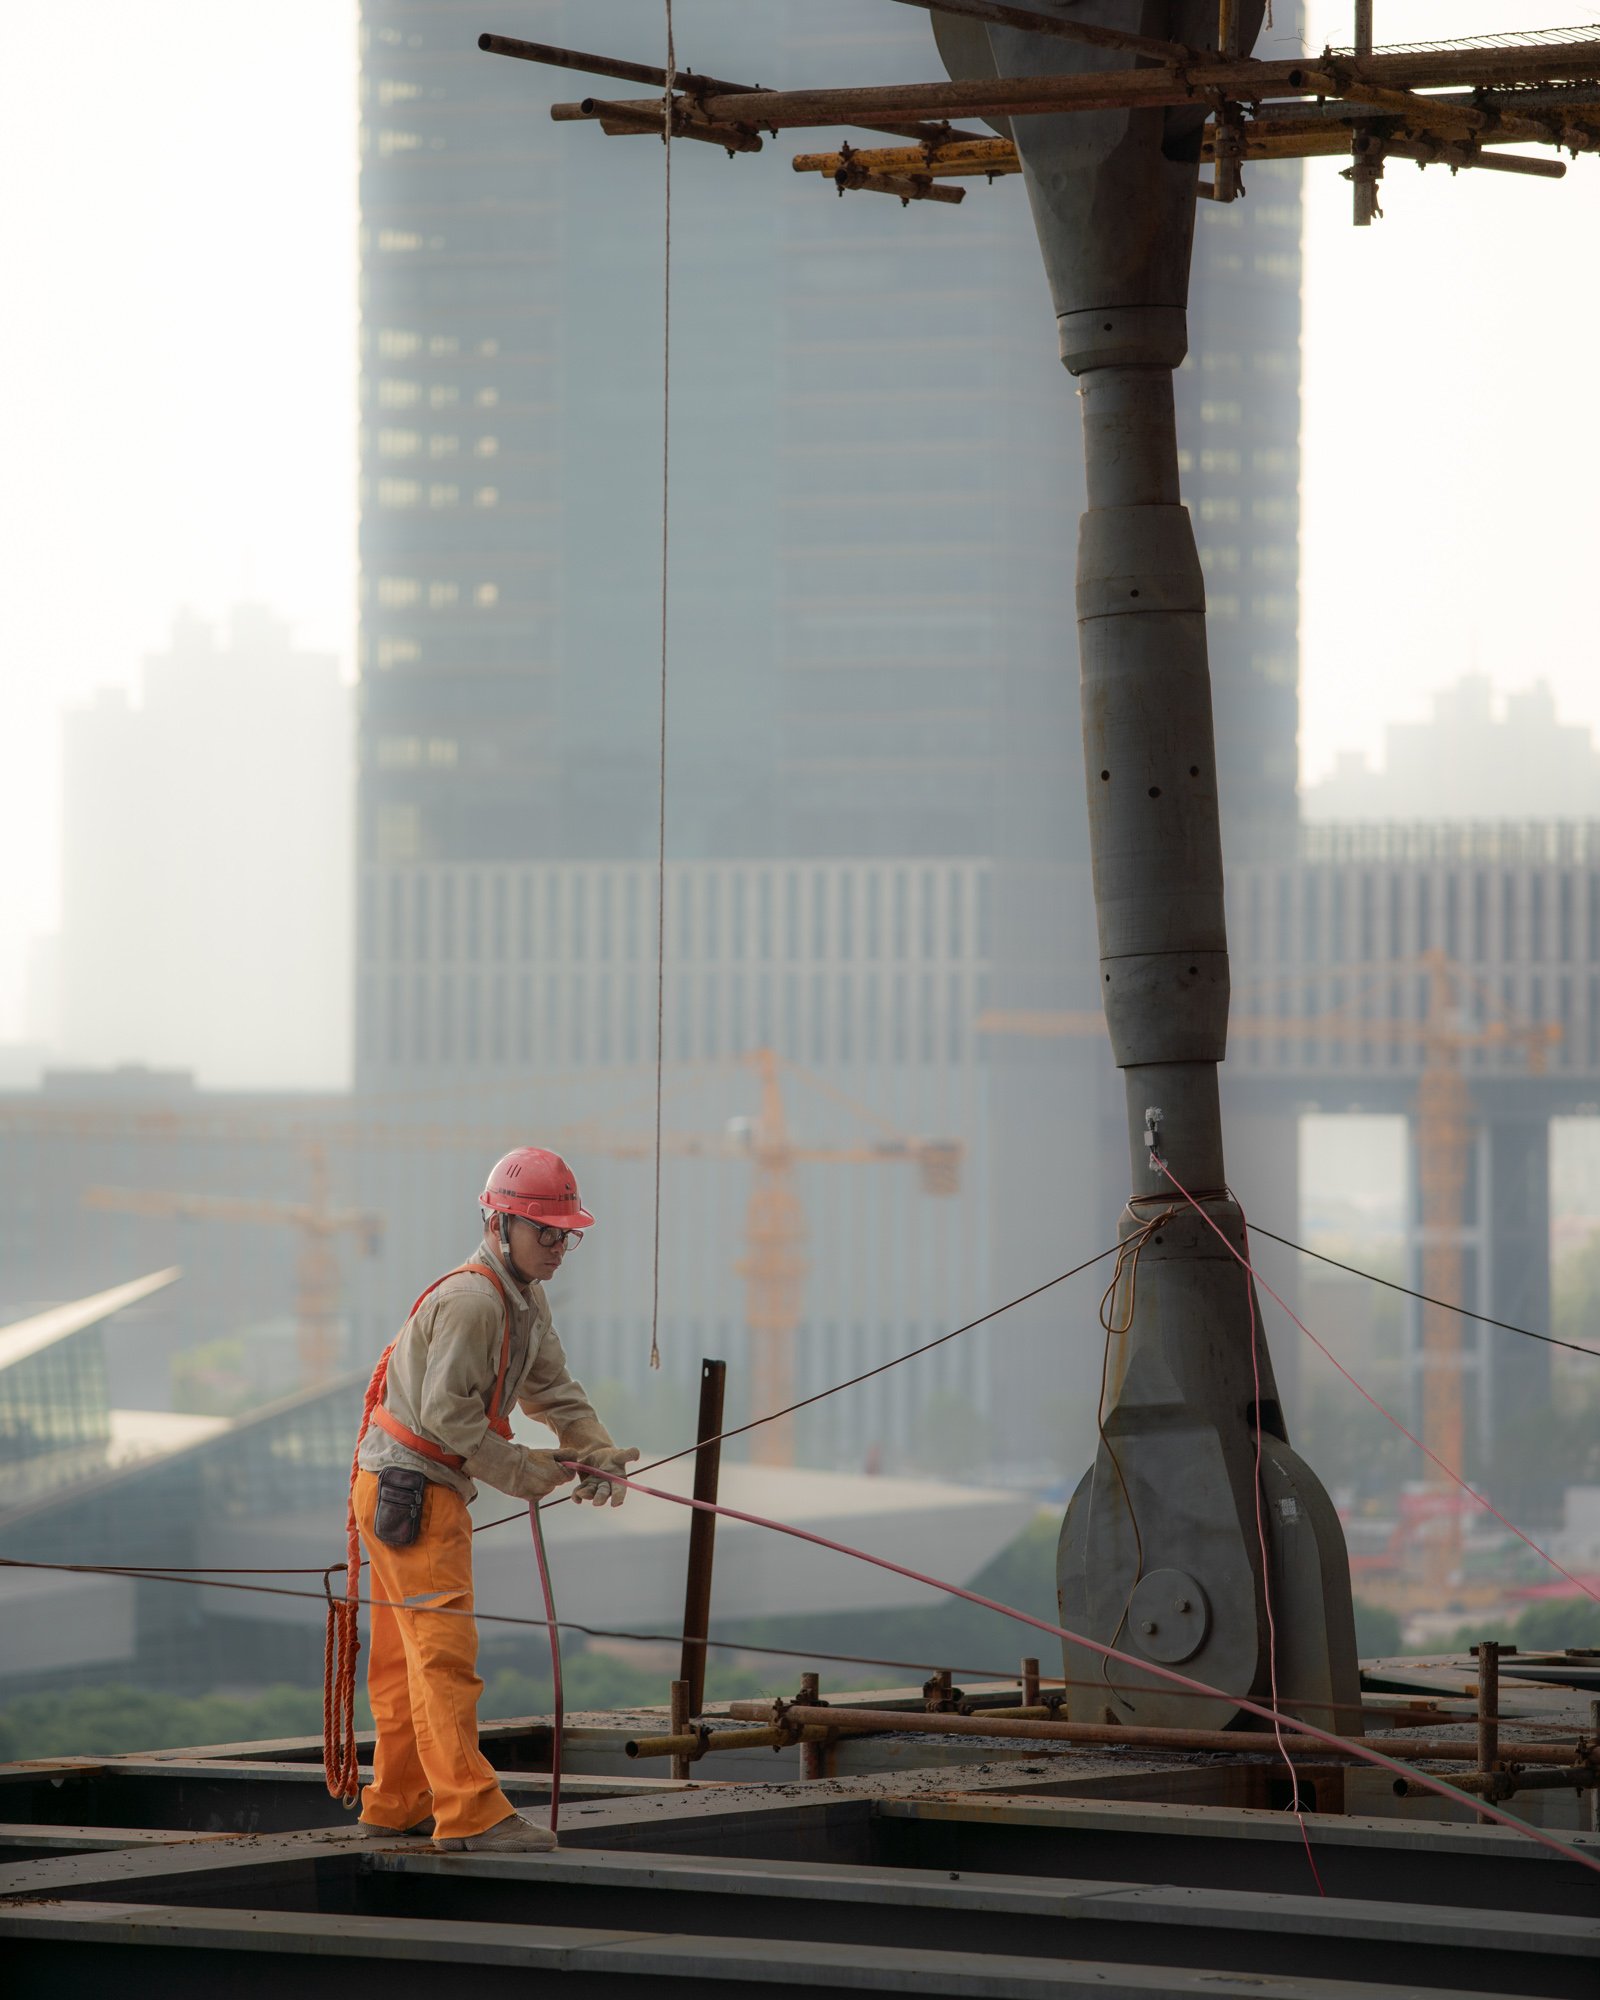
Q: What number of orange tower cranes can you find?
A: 3